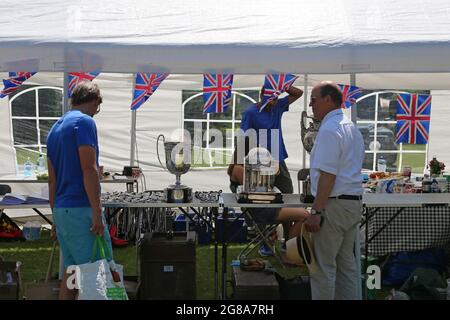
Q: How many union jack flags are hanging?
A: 7